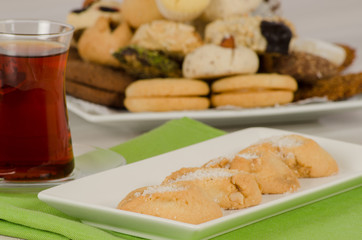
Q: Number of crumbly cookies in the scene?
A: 4